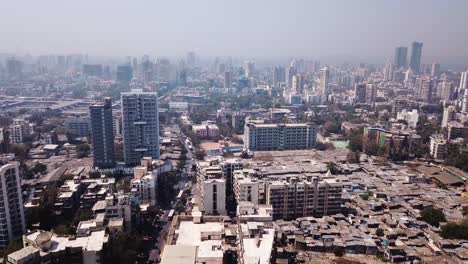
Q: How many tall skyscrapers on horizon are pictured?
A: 2